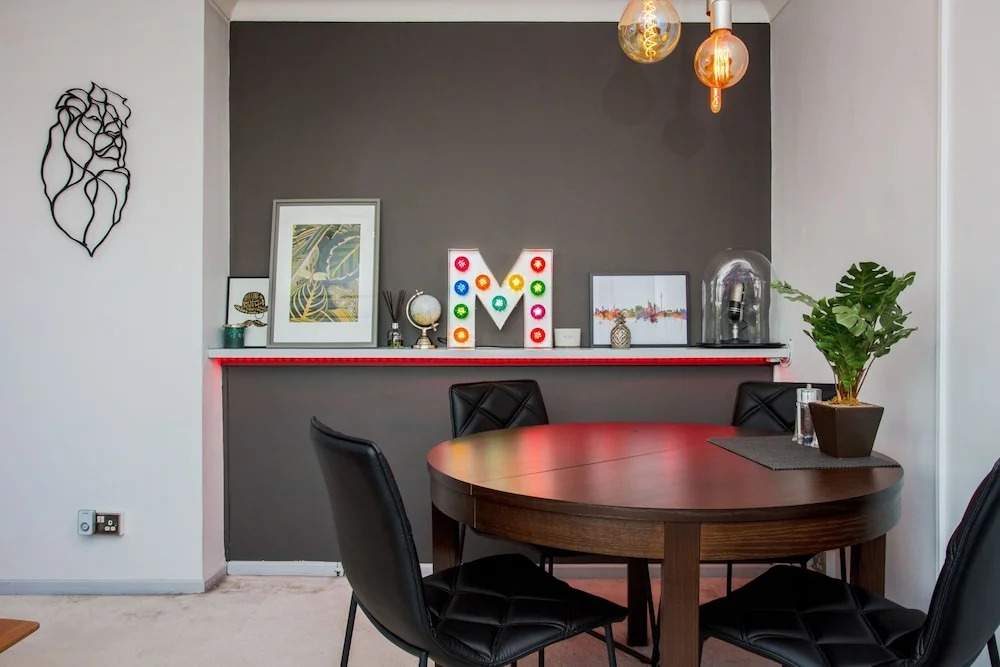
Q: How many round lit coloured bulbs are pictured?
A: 11